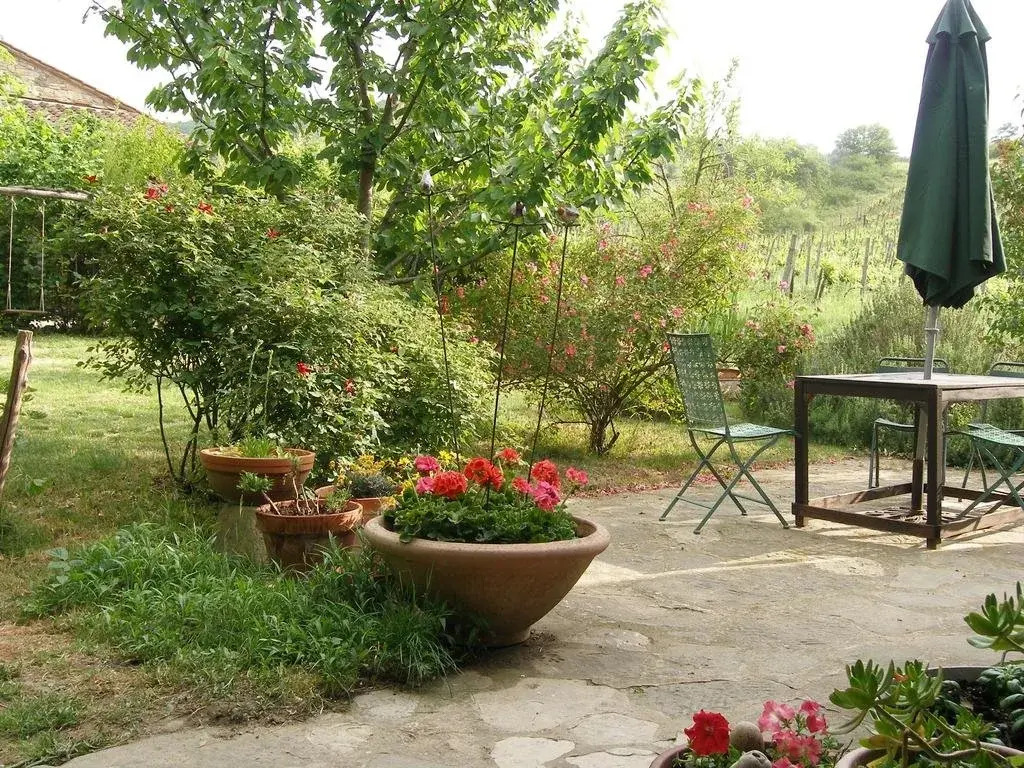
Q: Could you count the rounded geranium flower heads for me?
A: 9